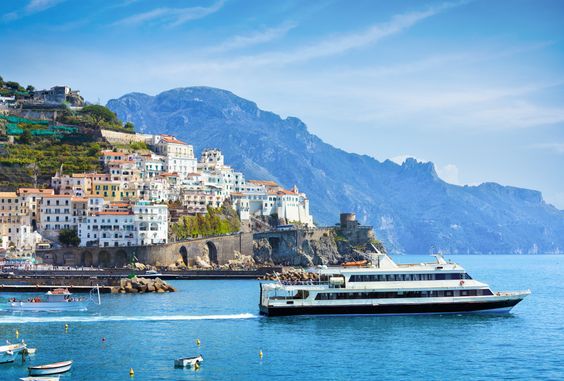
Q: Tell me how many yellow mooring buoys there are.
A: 6